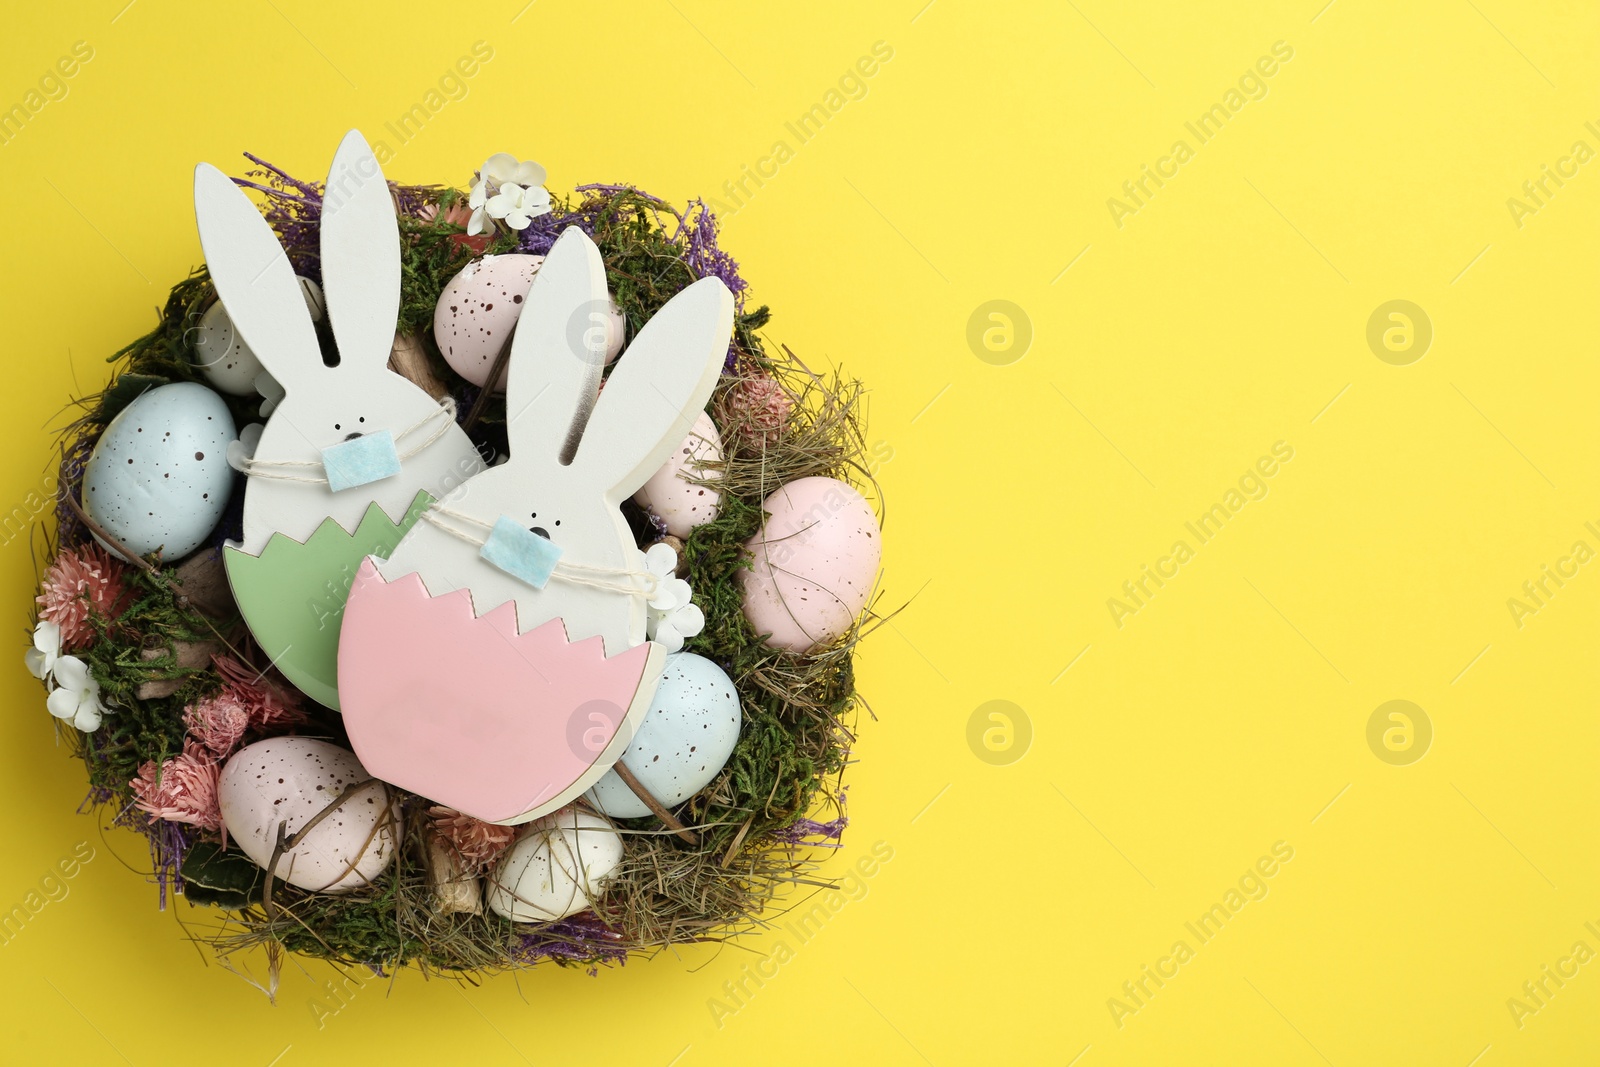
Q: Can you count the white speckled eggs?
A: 2